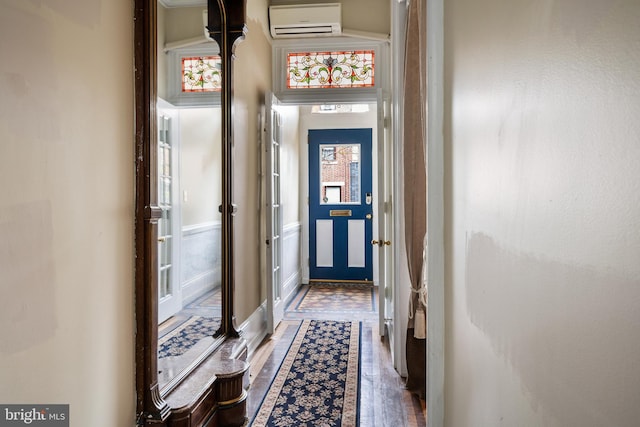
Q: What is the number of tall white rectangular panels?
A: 2